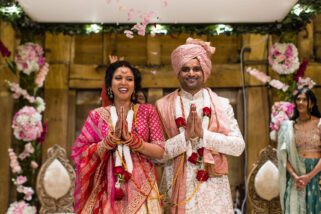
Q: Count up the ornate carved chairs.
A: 2